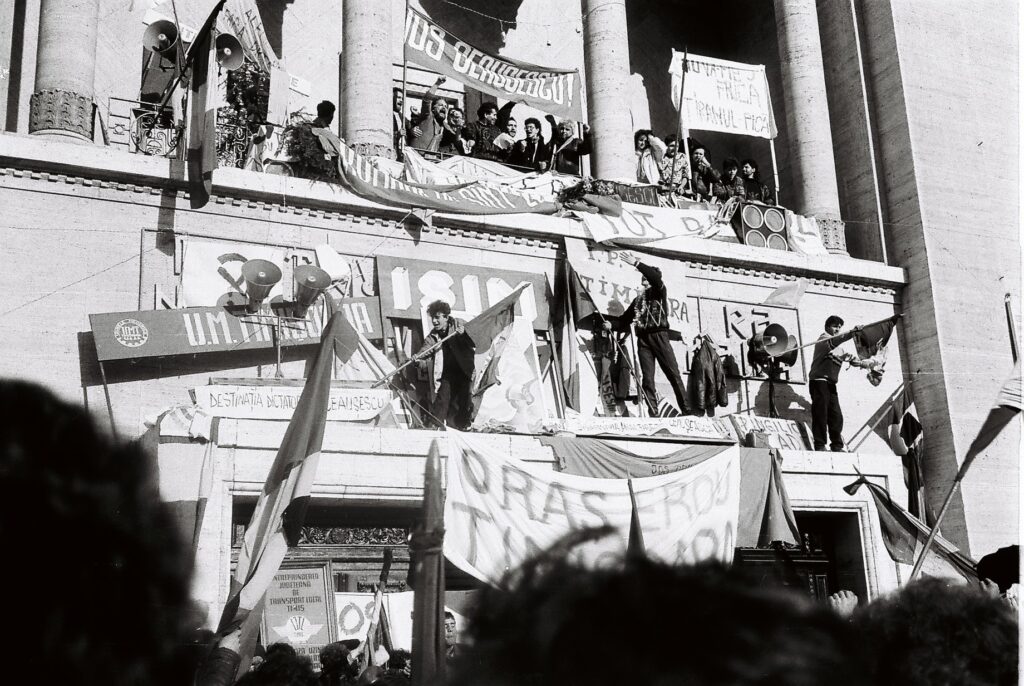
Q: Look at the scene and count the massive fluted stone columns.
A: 4